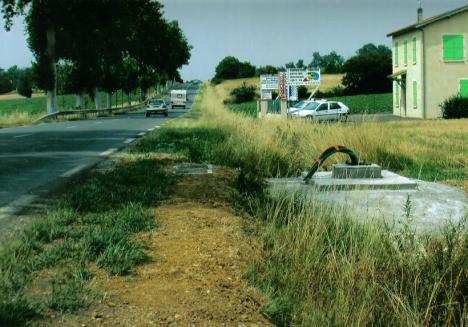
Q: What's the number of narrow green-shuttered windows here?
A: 5